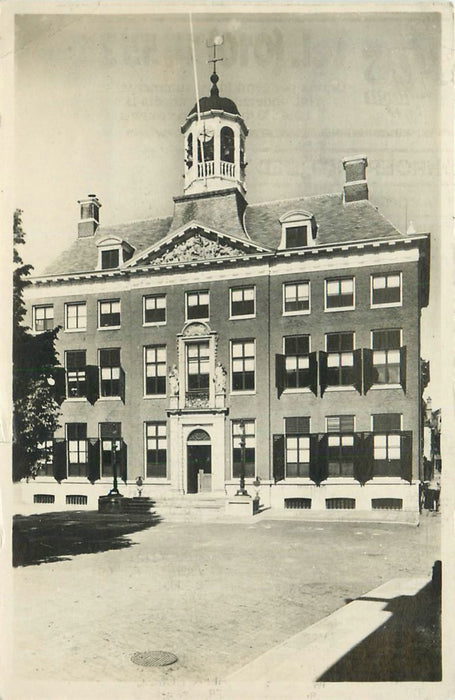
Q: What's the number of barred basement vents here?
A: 5